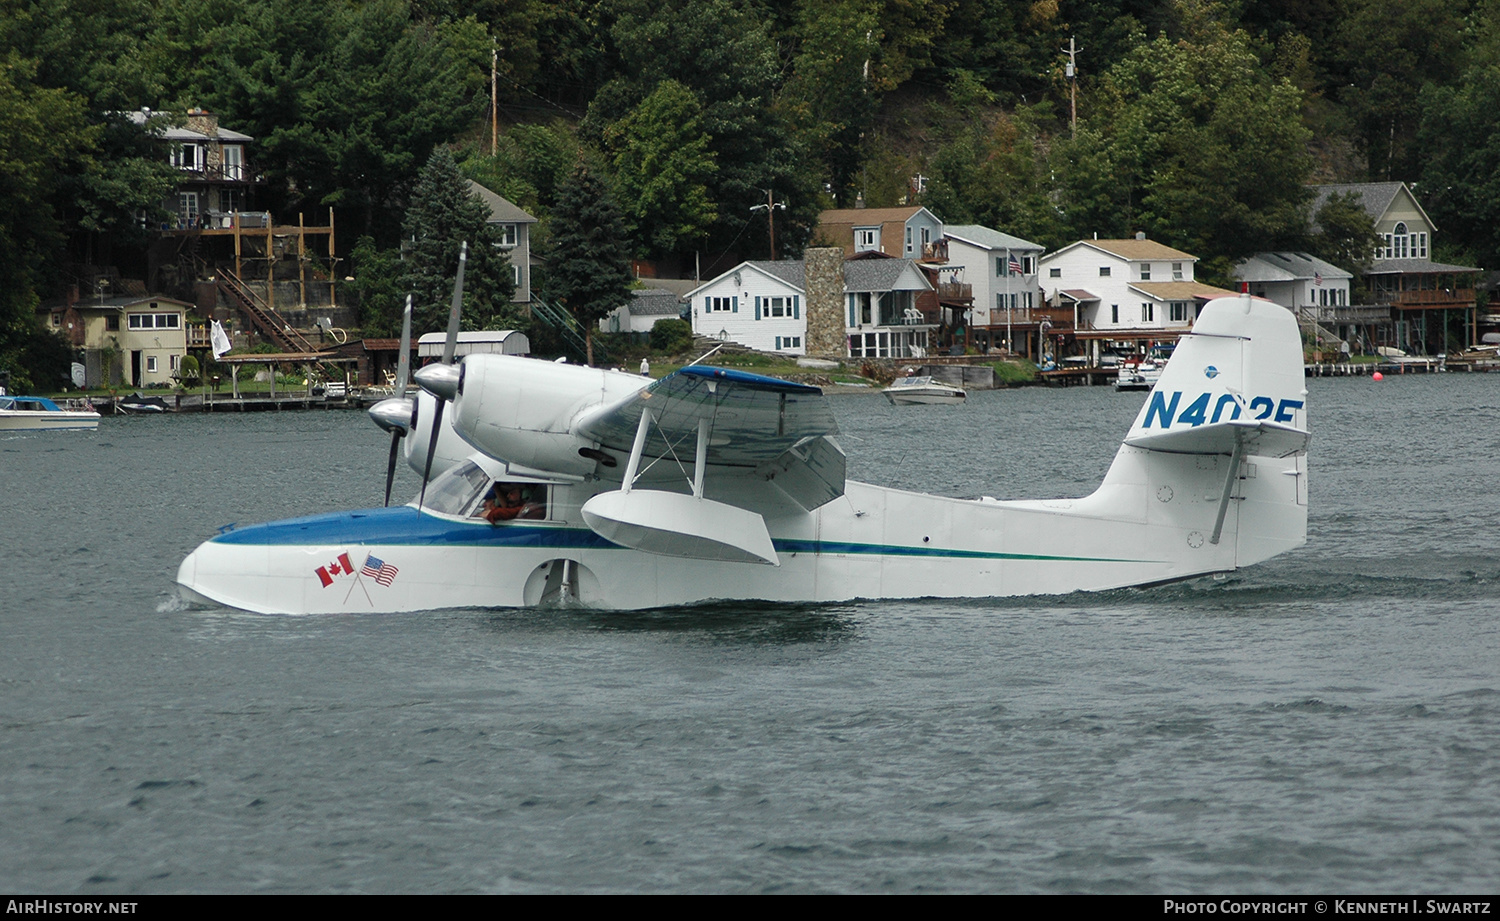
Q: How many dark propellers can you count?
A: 2